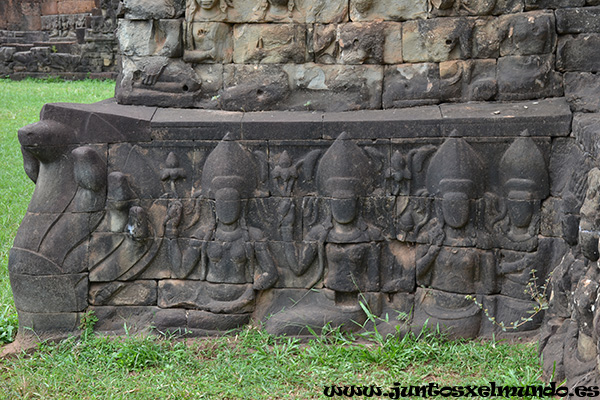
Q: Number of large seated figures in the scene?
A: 4